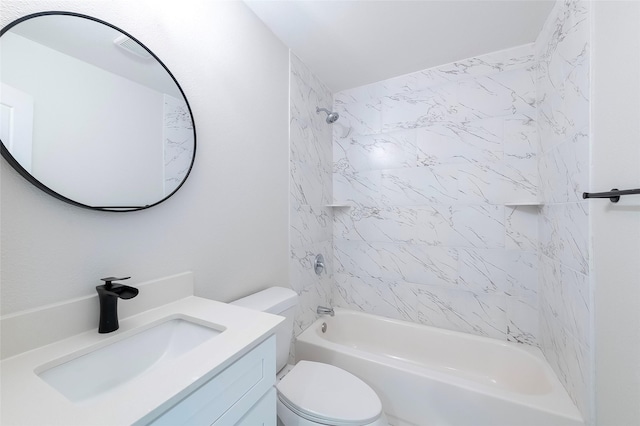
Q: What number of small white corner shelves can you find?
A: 2